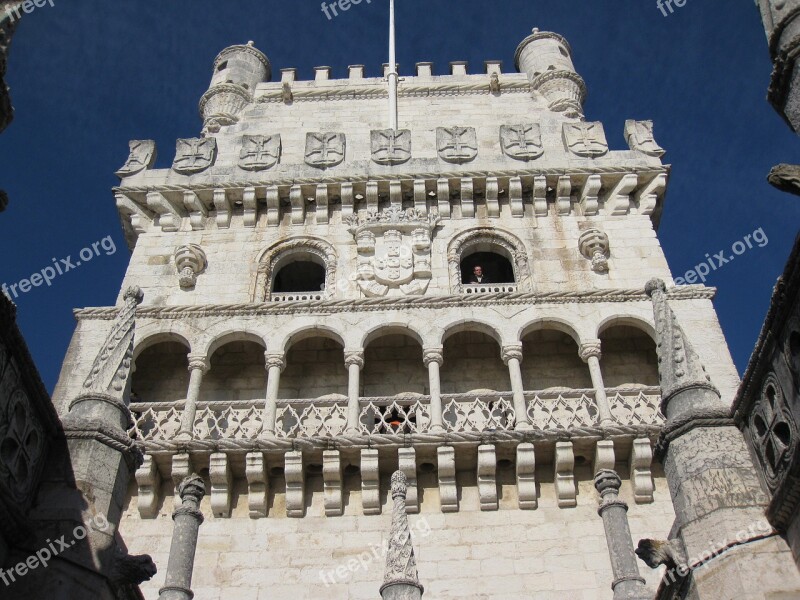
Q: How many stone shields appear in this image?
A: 9